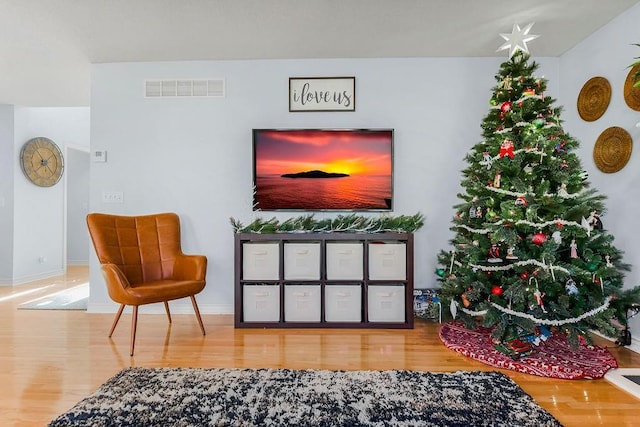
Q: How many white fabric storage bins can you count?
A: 8